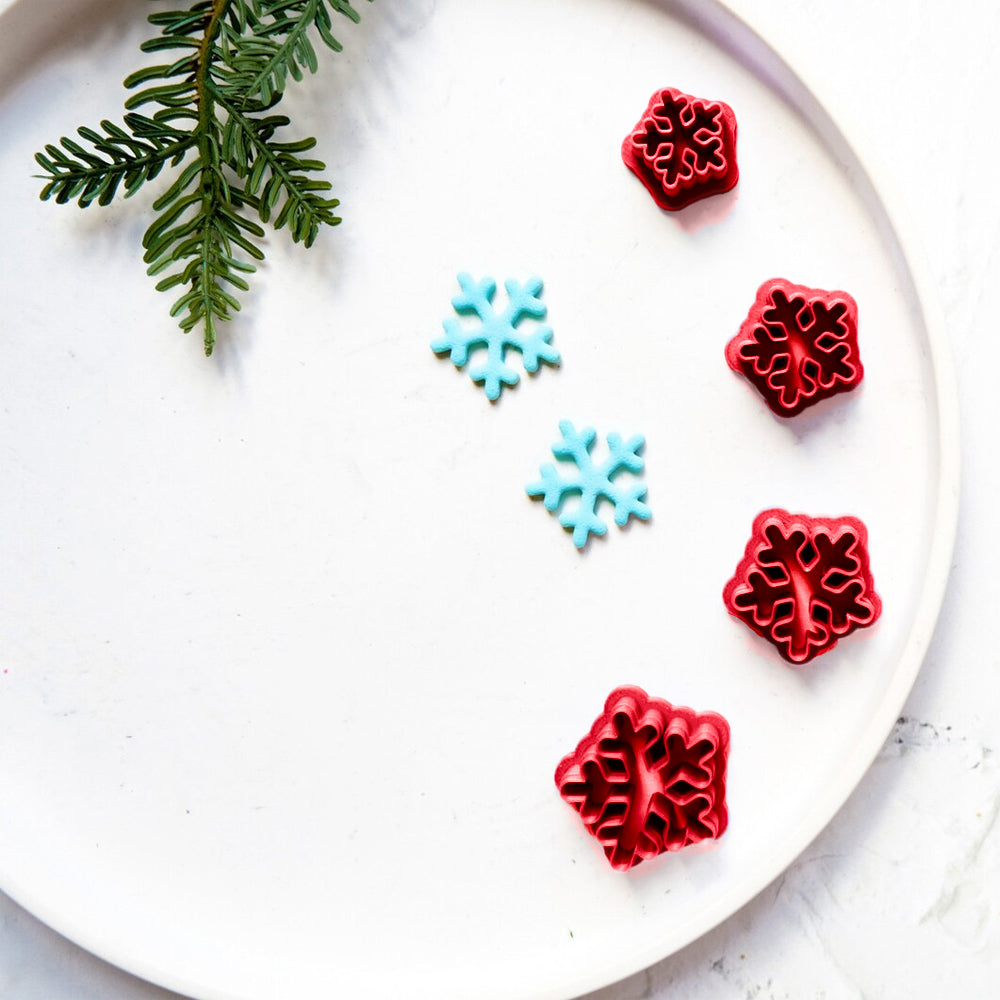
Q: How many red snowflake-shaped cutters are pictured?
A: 4